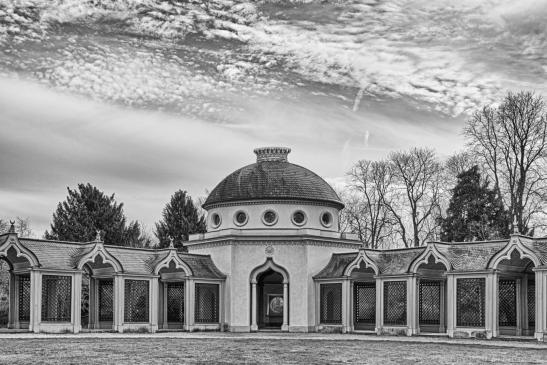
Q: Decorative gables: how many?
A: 6